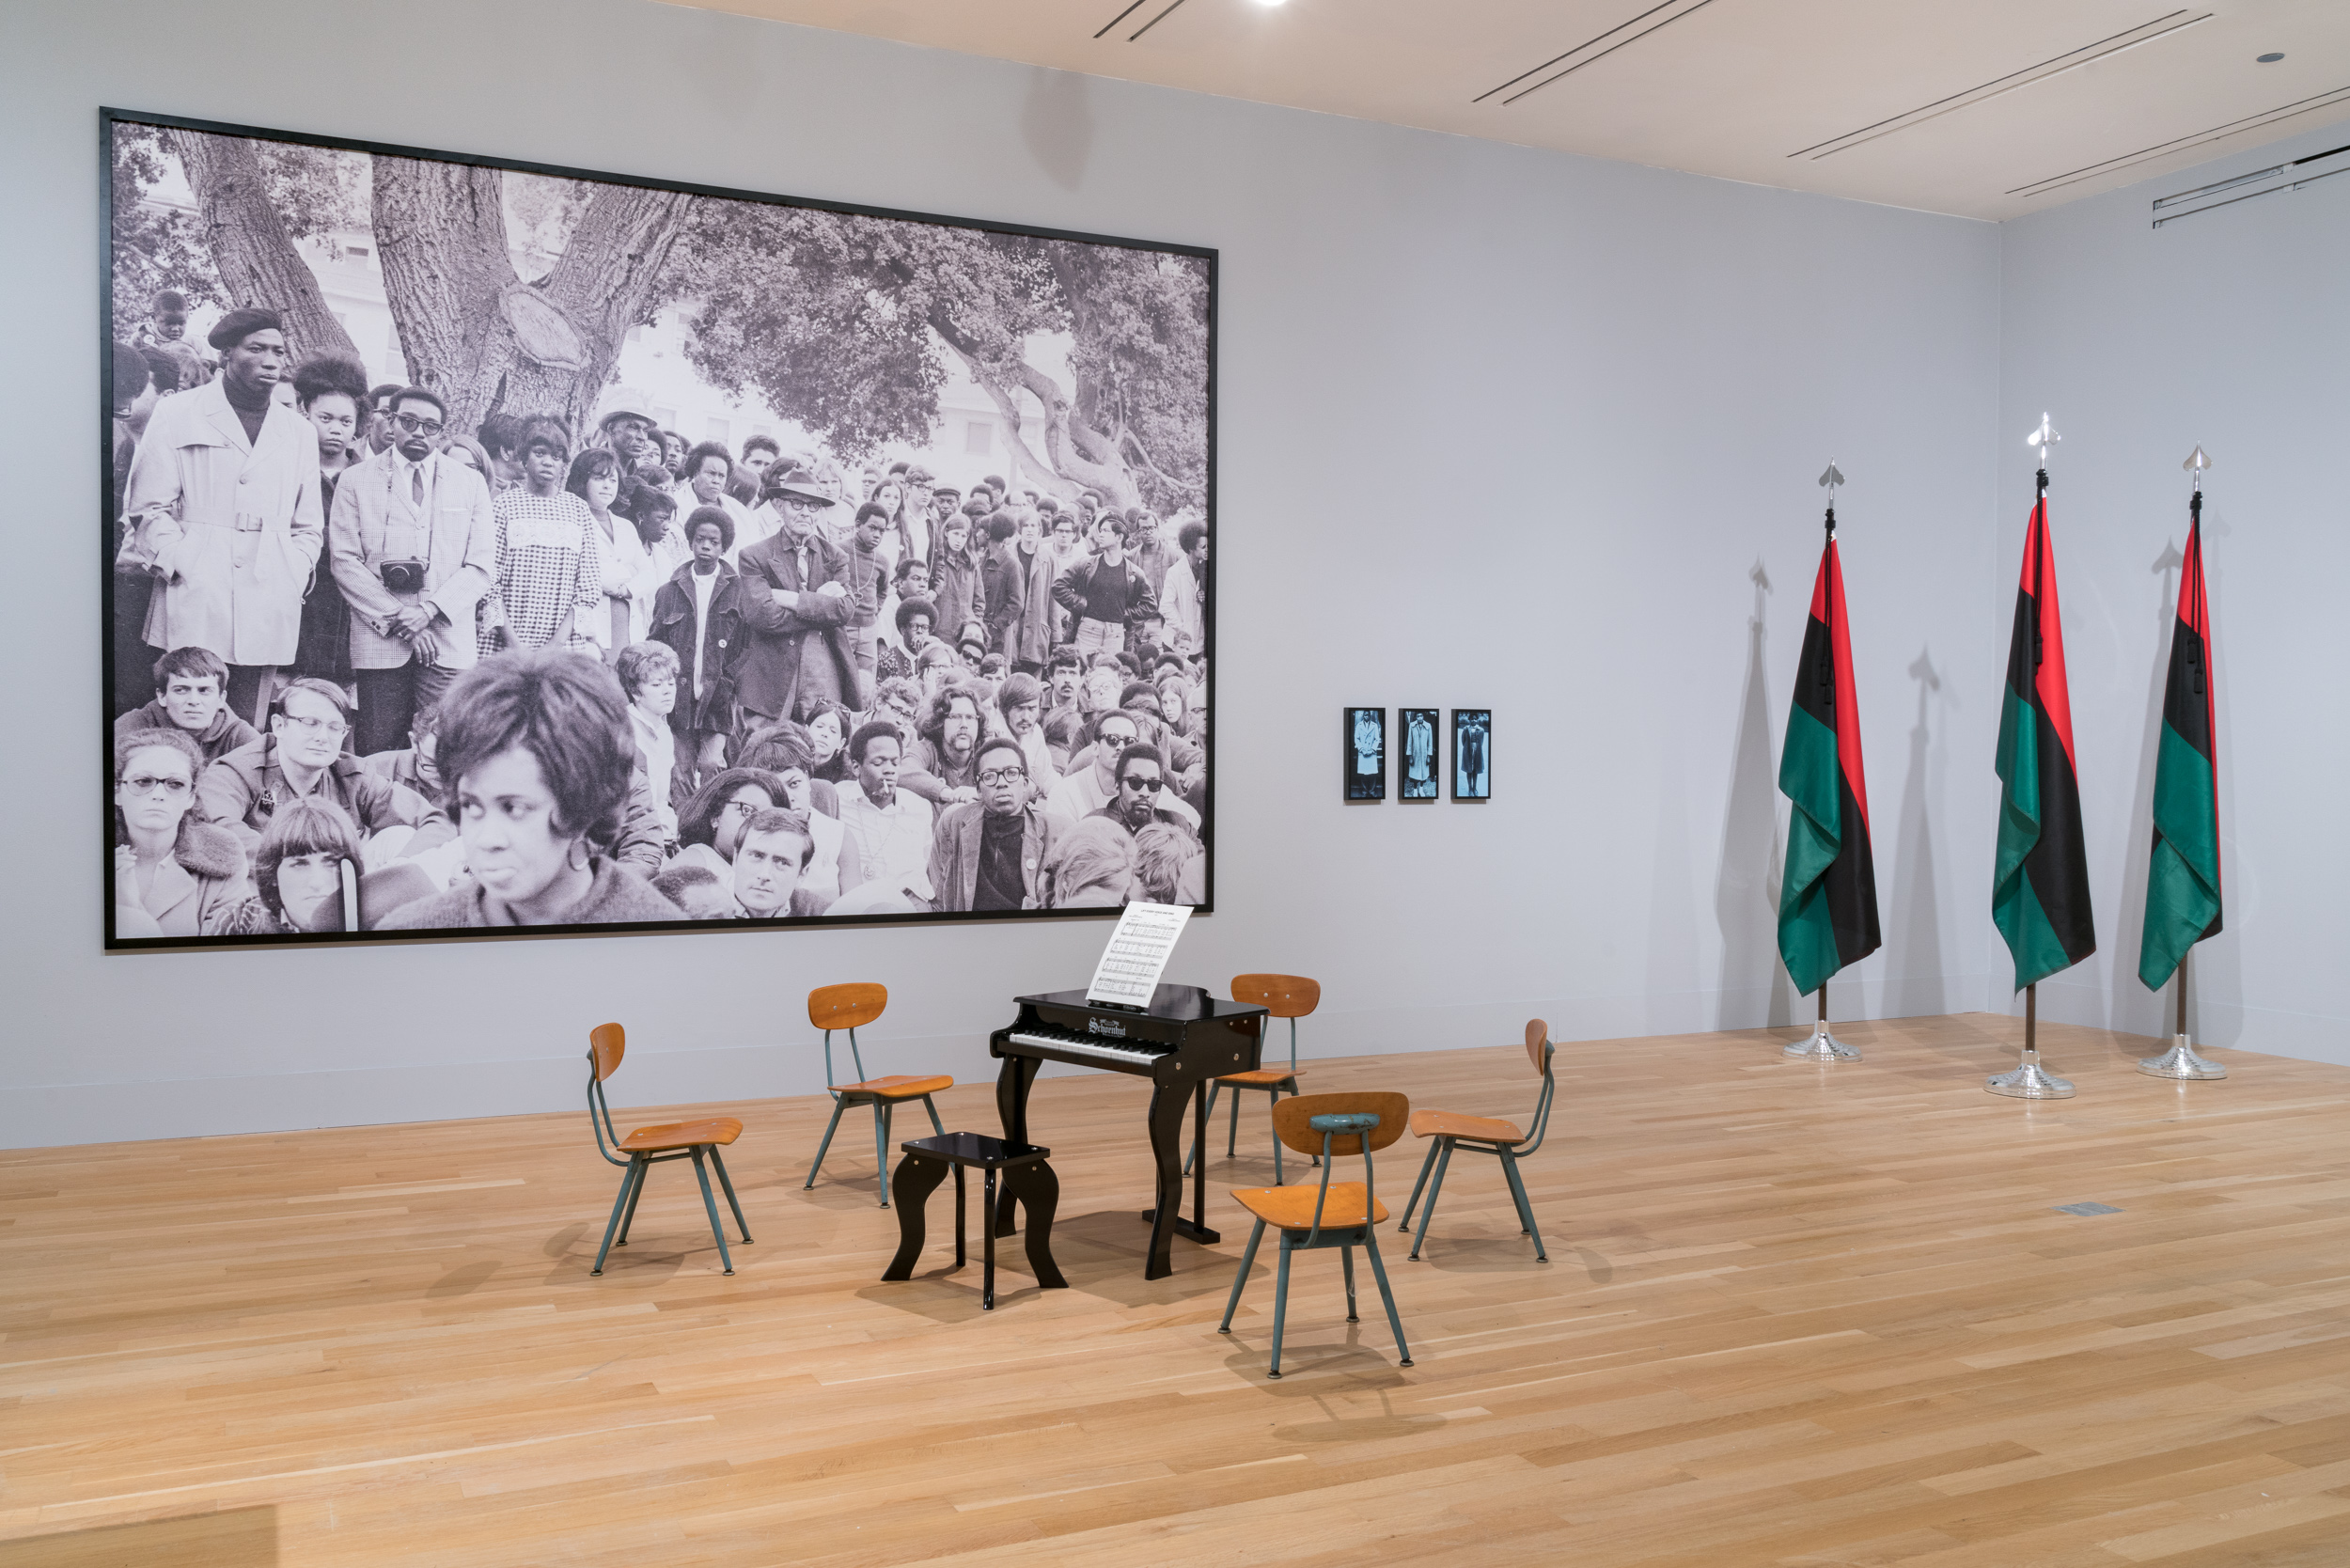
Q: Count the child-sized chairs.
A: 5